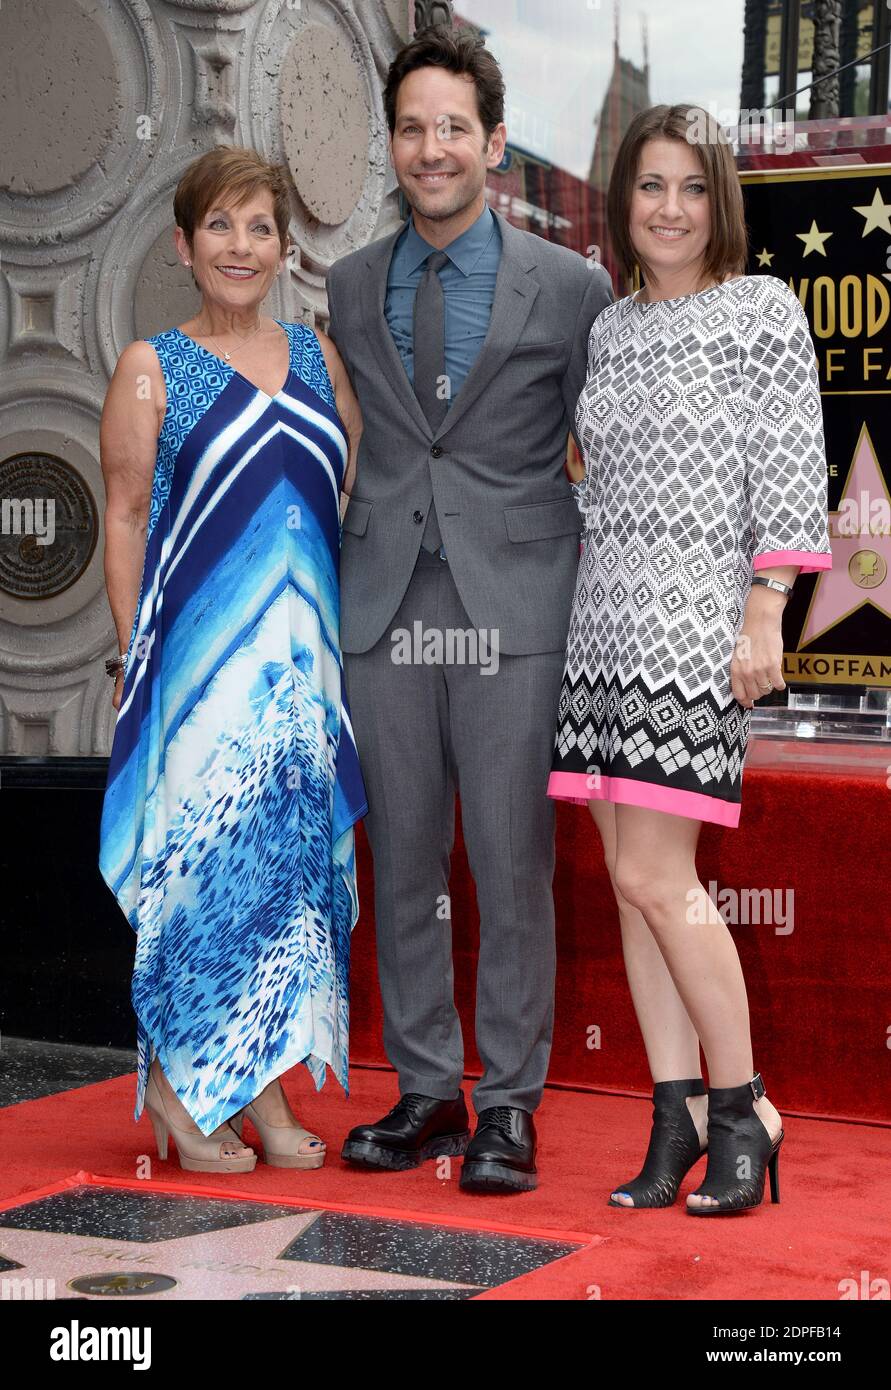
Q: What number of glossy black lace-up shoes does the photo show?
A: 2